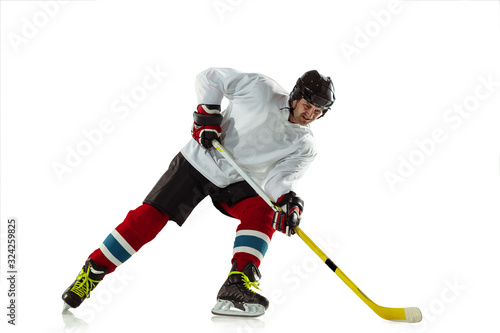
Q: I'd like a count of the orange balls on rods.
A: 0